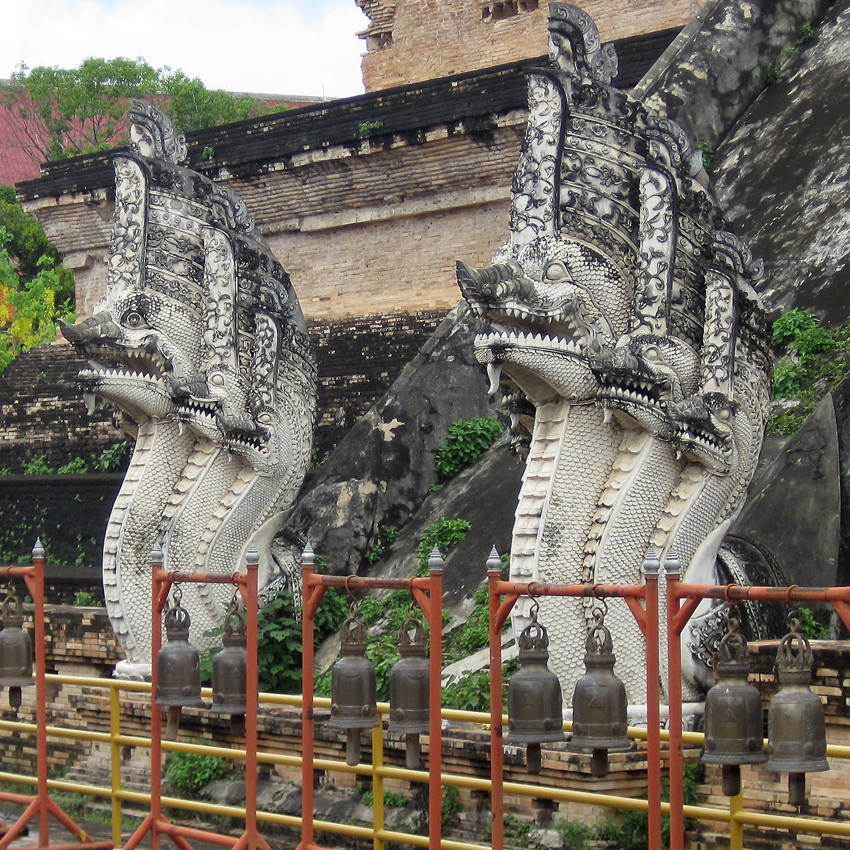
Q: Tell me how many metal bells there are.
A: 9